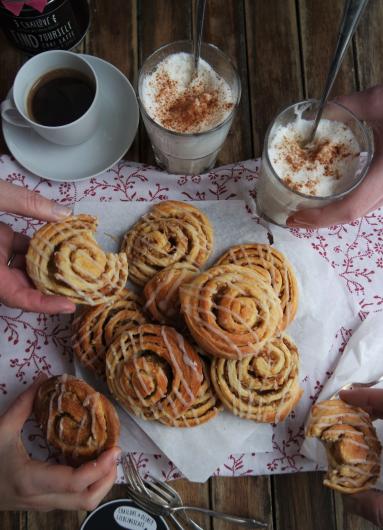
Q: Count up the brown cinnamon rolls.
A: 11